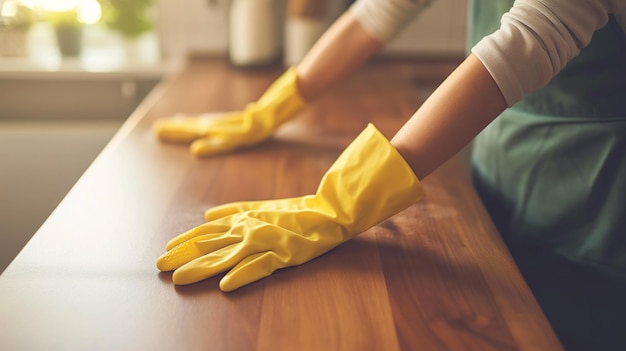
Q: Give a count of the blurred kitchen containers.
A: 2